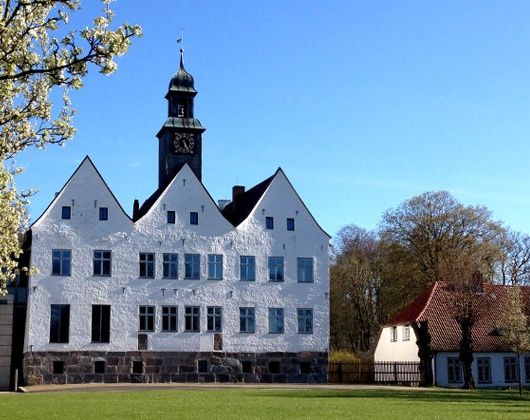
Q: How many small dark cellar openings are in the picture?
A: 7